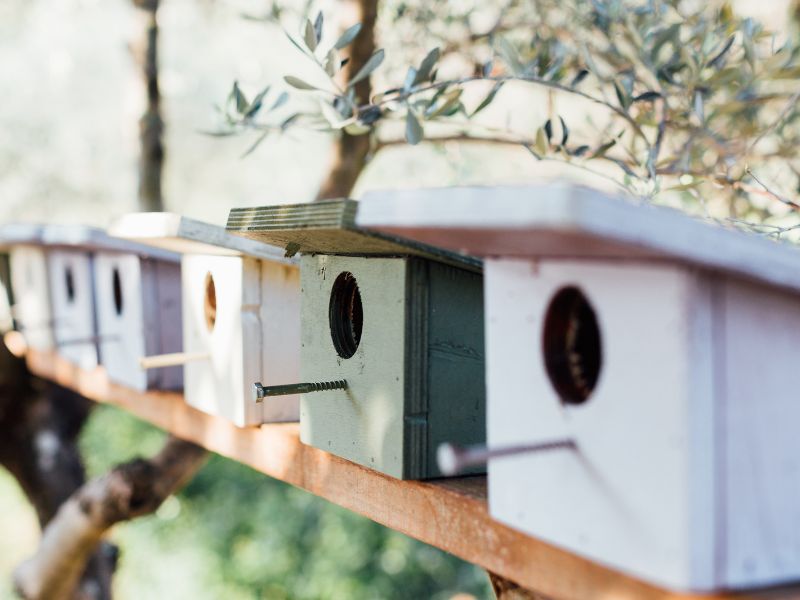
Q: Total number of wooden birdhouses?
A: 6